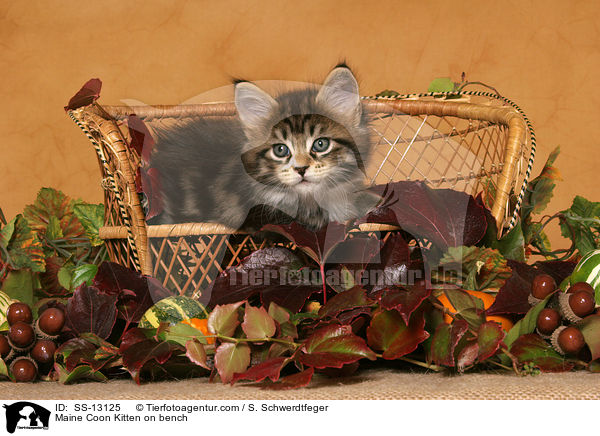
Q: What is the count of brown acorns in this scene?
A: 11